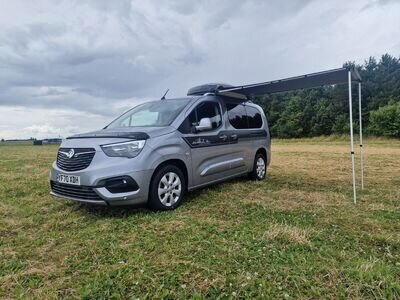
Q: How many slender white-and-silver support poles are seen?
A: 2